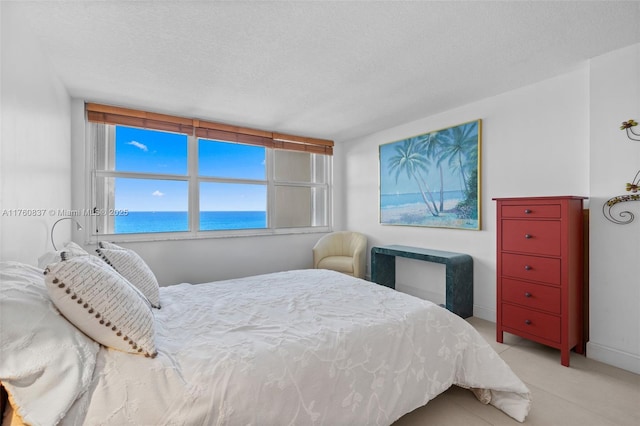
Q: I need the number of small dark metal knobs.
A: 5